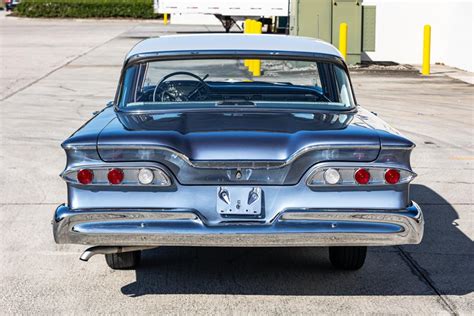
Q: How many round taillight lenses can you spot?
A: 6